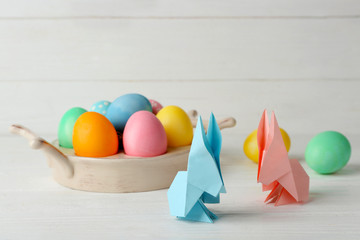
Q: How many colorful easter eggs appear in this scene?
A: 9